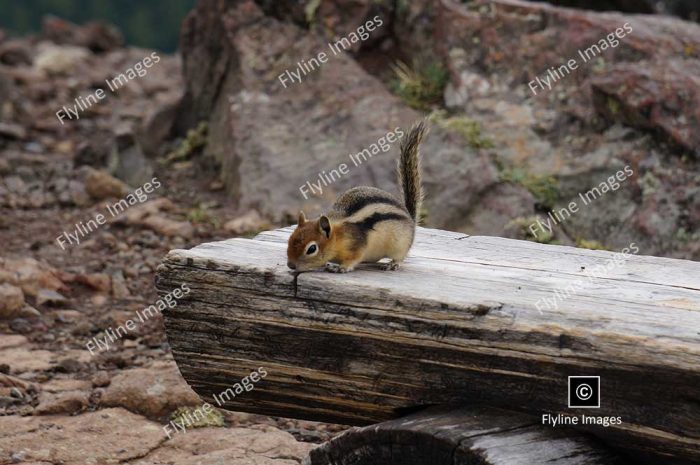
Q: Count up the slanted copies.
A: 9